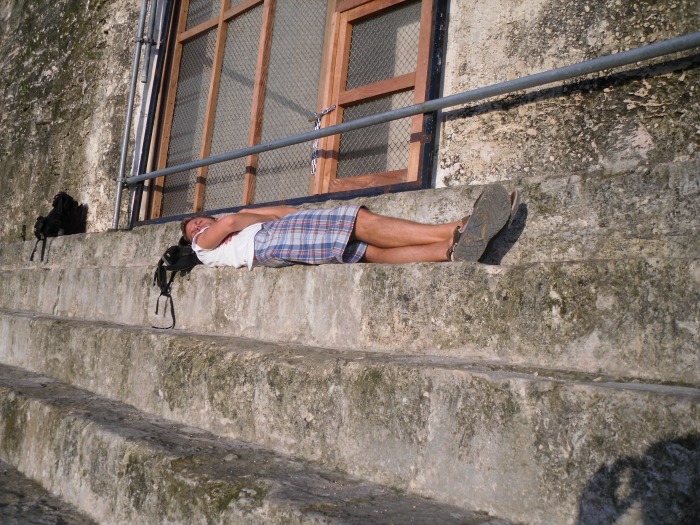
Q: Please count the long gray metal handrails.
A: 1